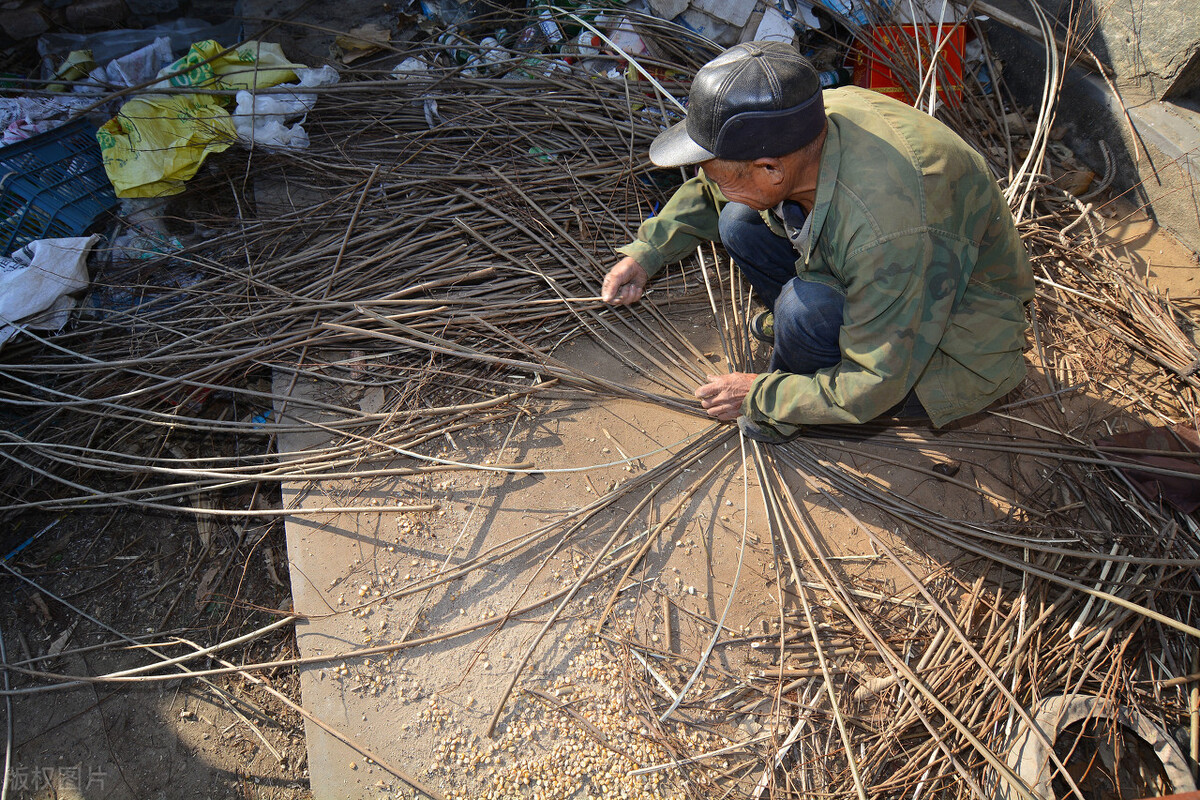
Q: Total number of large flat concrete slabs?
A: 1